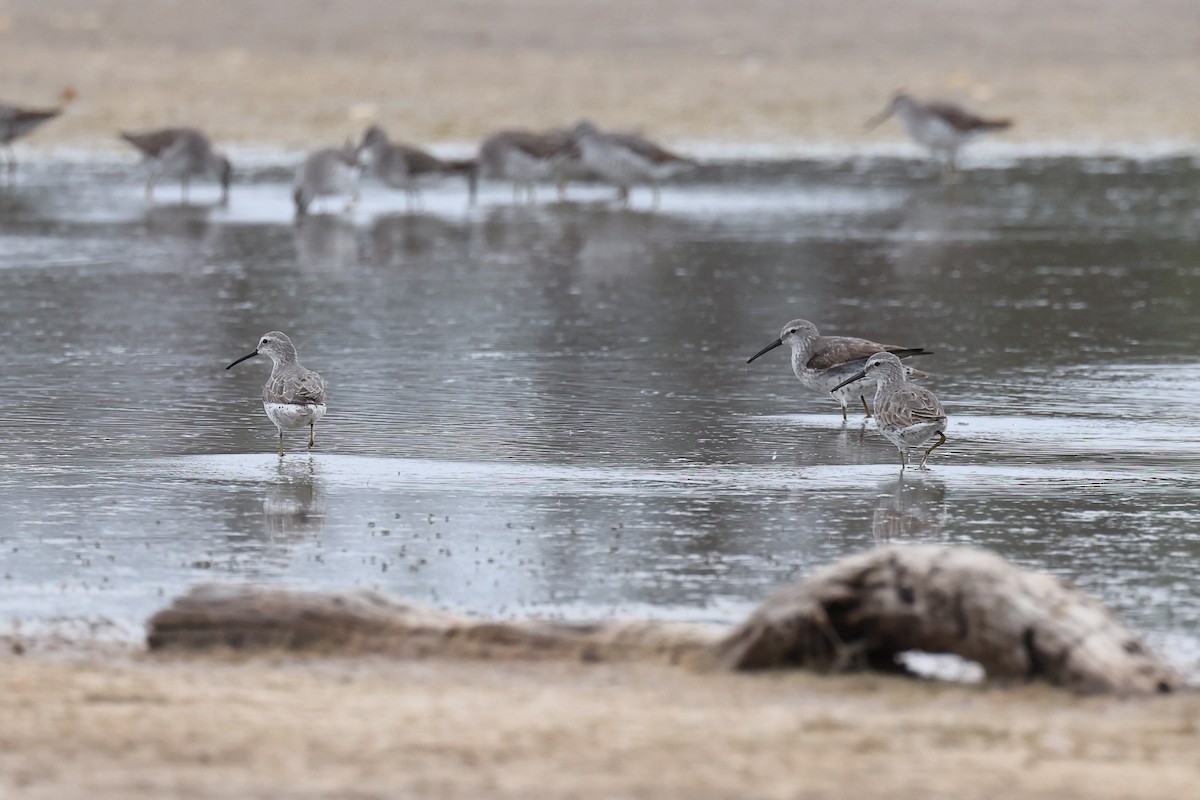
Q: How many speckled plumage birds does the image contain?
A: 3